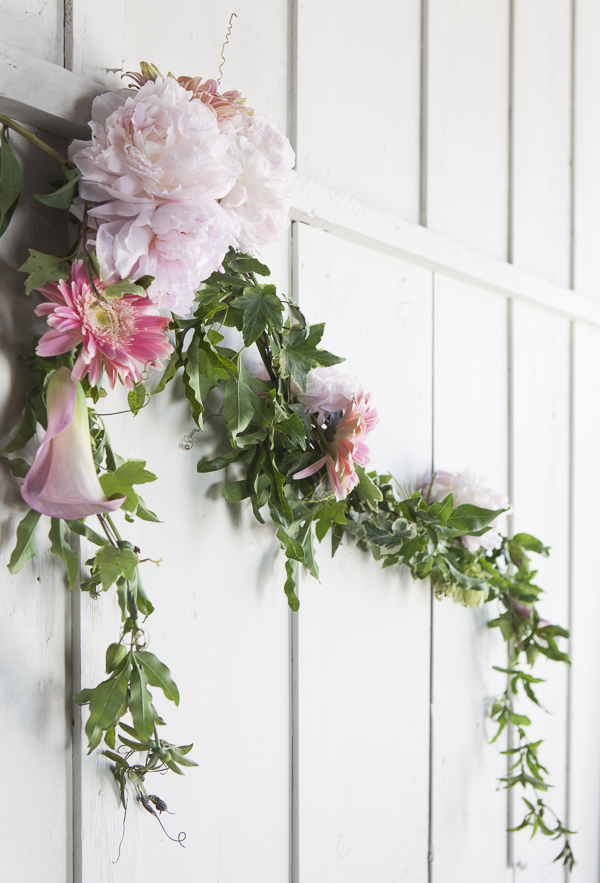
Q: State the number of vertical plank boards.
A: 6